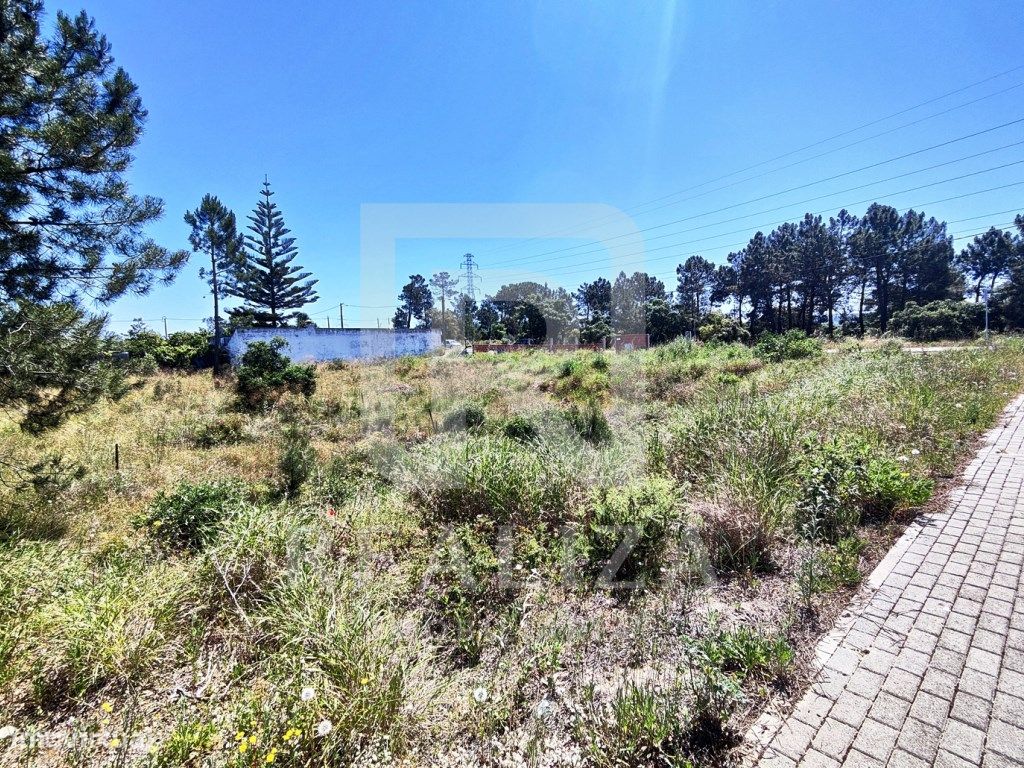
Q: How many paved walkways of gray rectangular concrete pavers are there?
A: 1